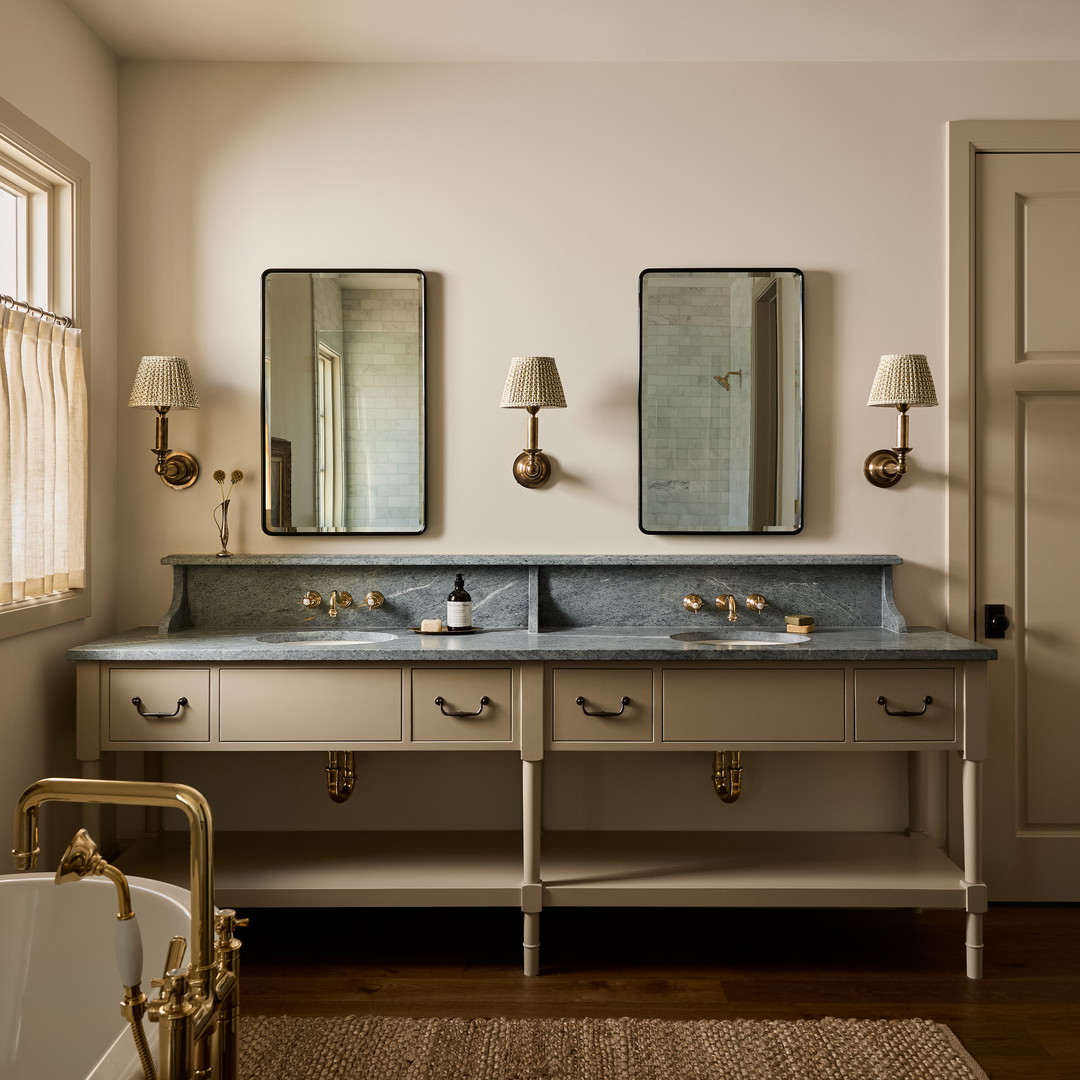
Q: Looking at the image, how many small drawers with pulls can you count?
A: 4